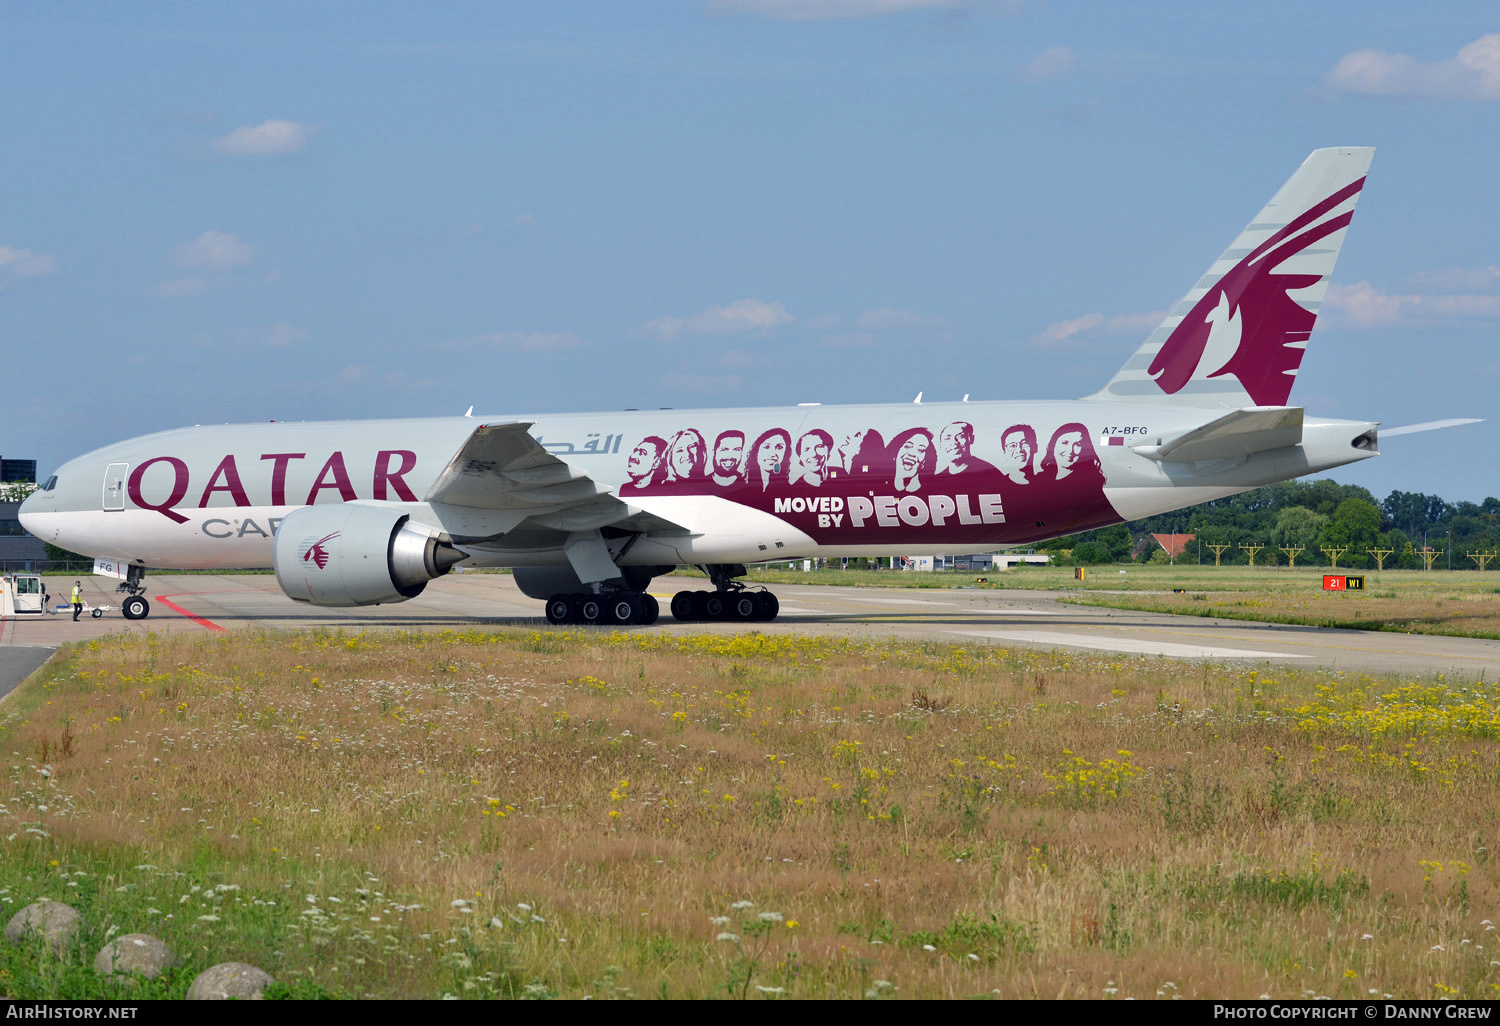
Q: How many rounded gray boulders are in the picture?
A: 3